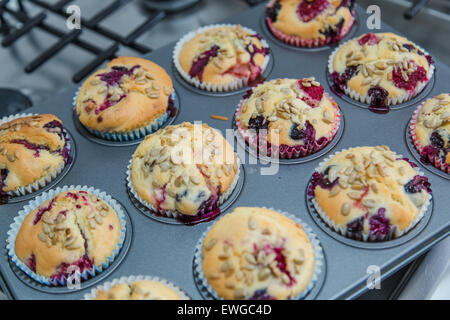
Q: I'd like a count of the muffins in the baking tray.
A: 12